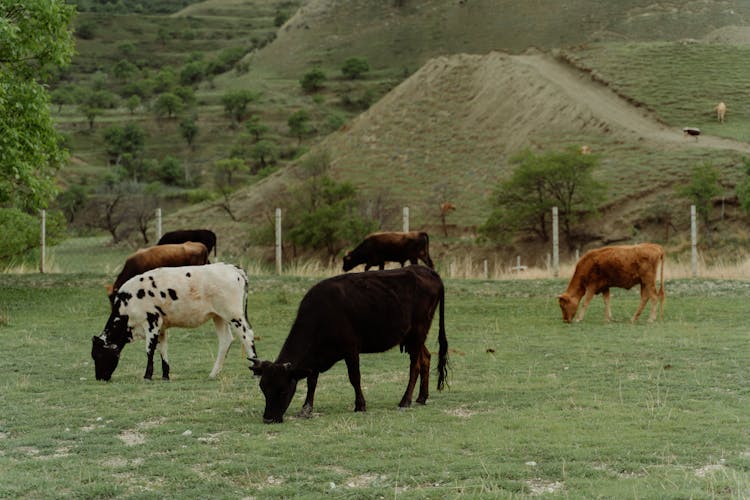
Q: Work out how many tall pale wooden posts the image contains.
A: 6